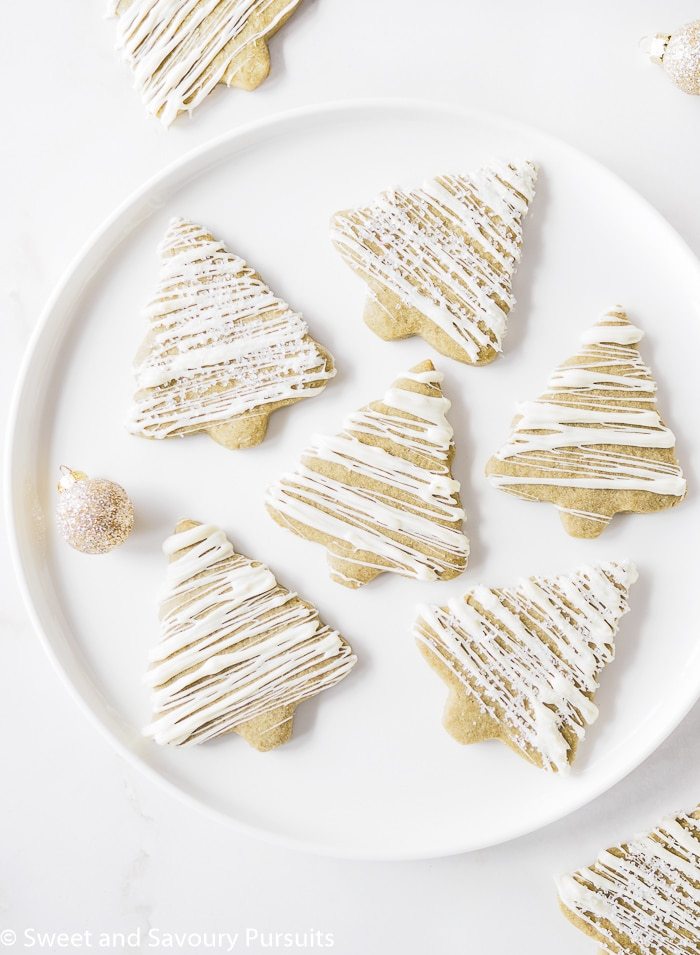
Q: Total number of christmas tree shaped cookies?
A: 8